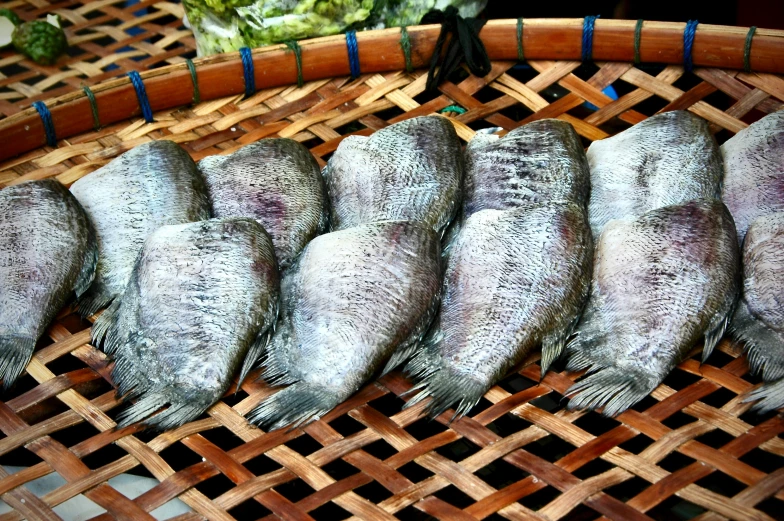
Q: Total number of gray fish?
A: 12